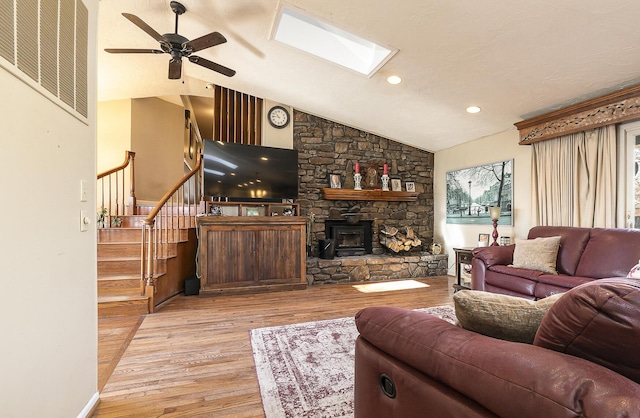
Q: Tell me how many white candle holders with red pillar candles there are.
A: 2